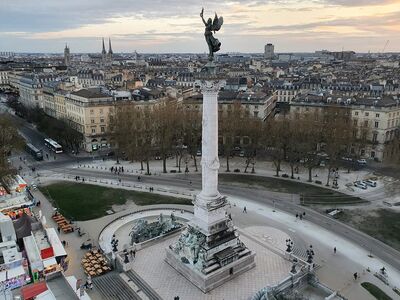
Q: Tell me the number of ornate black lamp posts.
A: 5